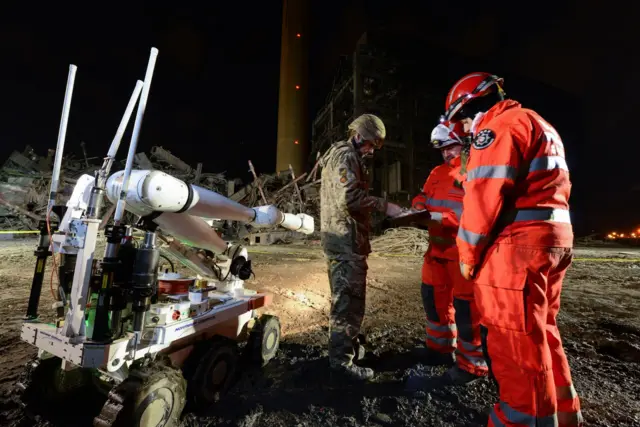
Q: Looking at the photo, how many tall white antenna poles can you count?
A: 3